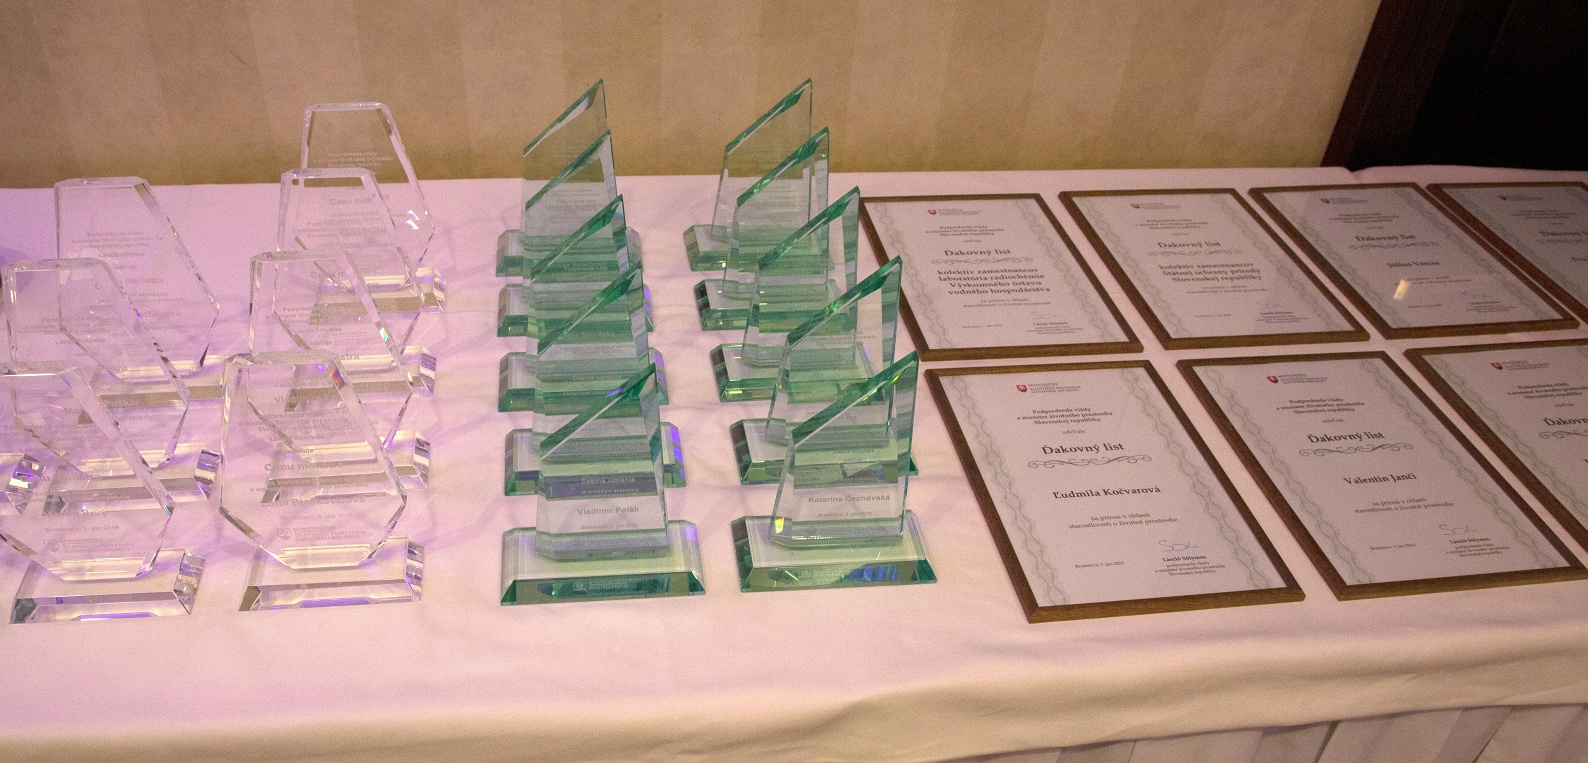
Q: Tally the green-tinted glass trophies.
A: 10